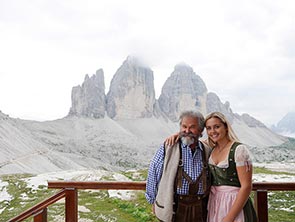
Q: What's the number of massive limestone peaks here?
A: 3